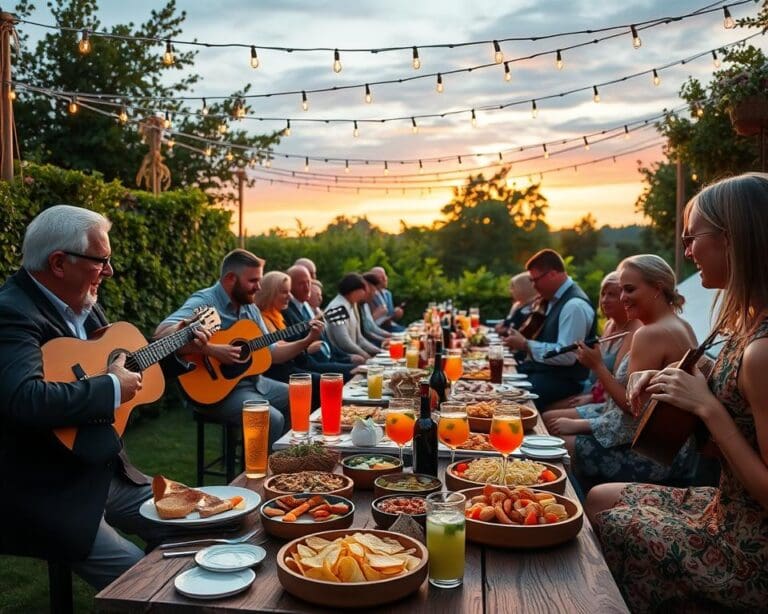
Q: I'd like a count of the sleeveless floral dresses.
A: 2